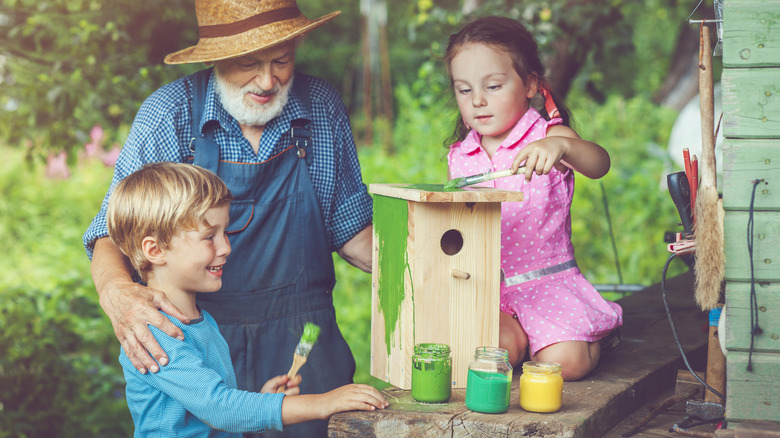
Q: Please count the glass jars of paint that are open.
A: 3